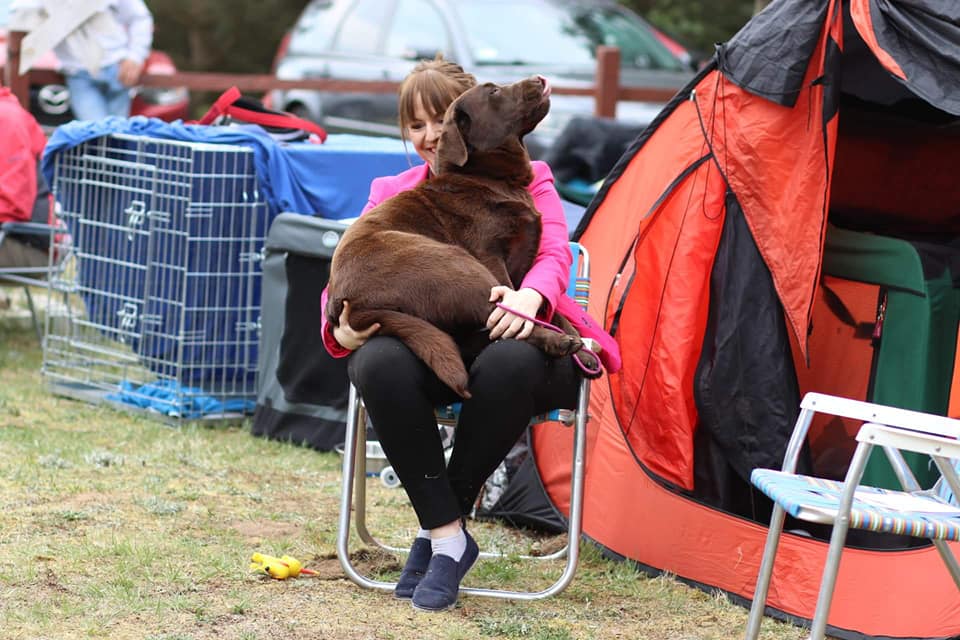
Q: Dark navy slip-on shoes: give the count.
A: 2